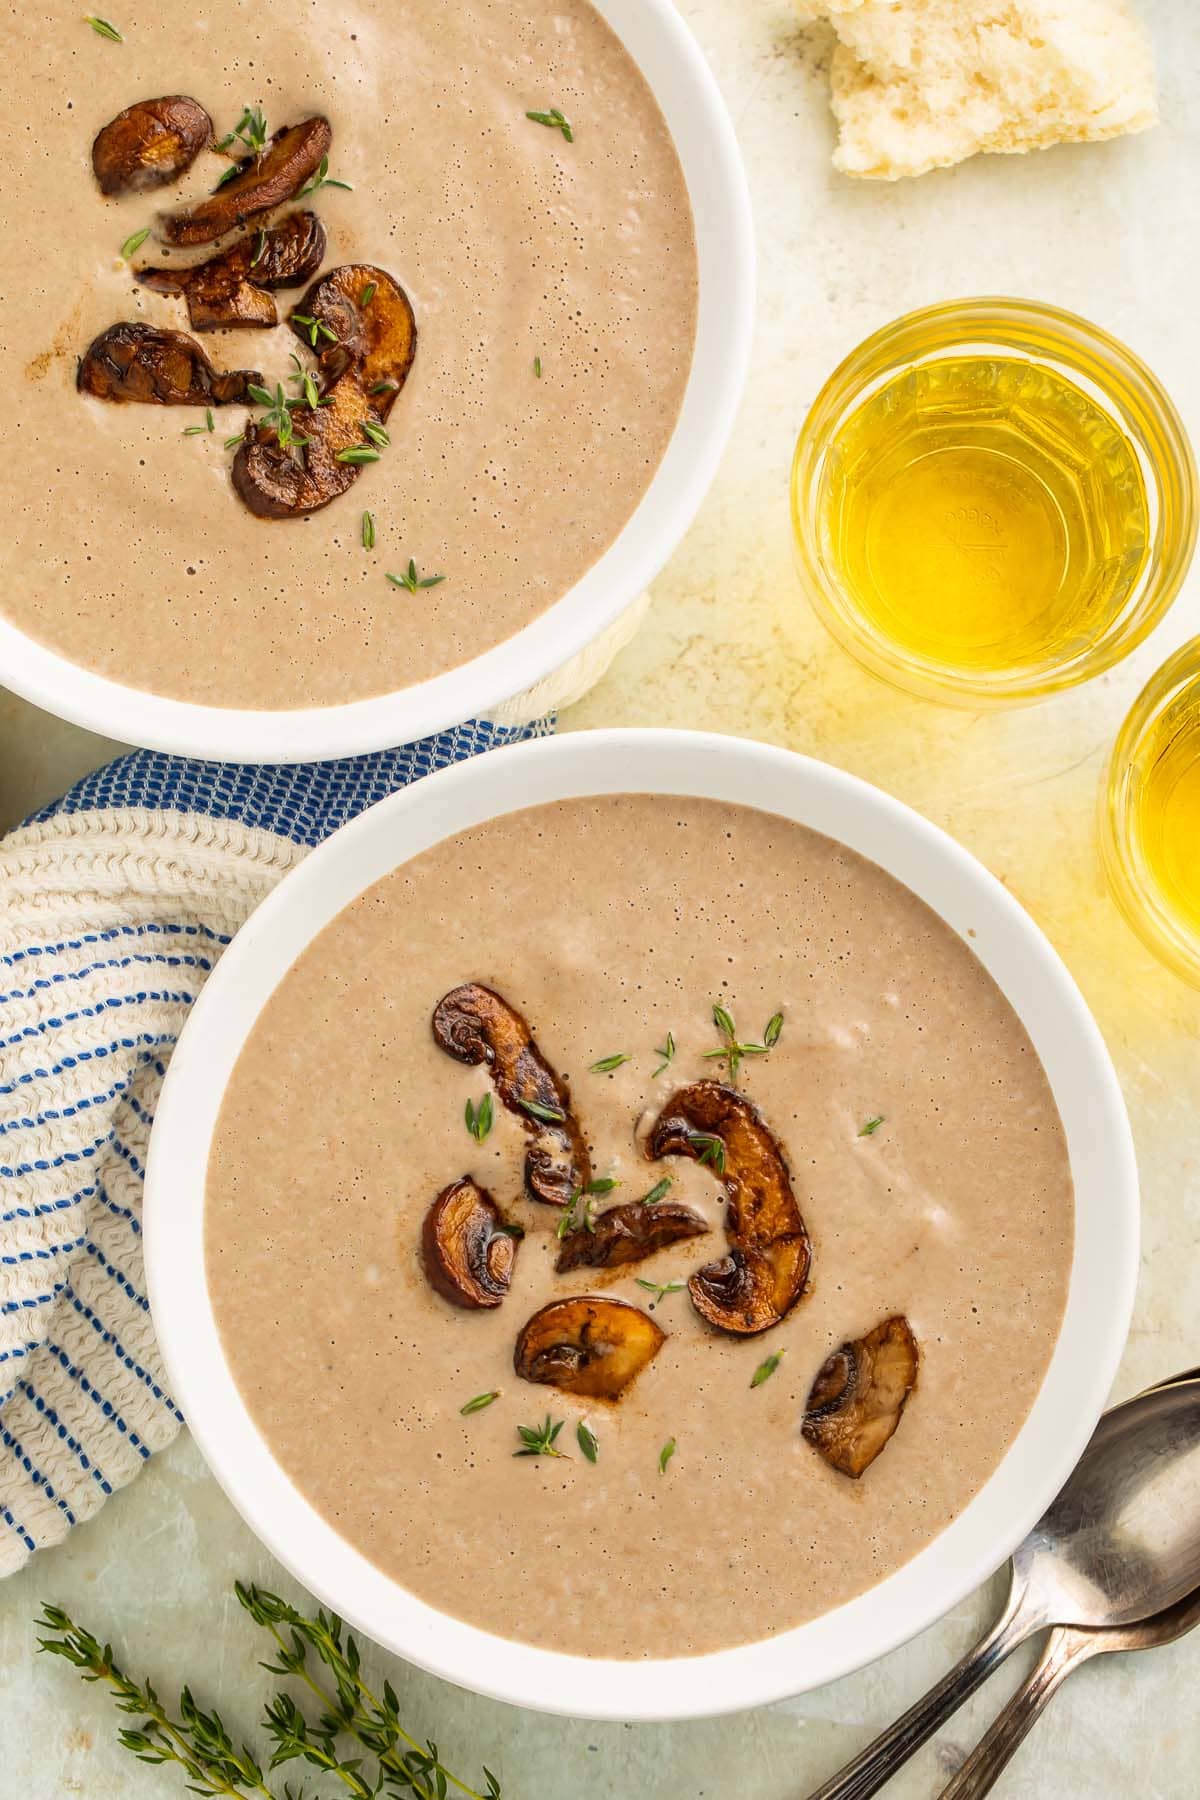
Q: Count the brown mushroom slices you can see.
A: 12